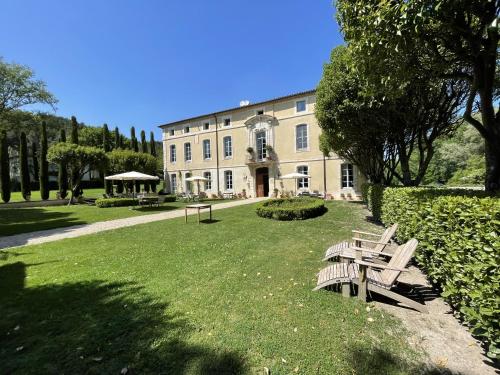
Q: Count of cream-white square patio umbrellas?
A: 3